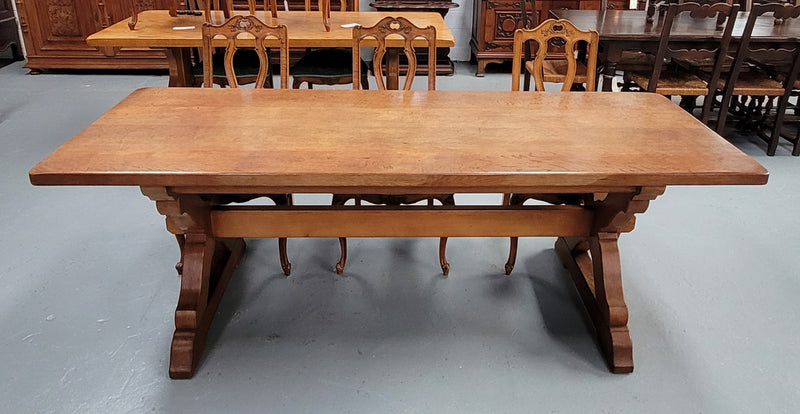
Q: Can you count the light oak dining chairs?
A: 3